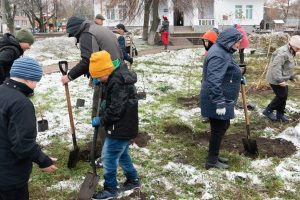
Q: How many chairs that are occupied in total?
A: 0